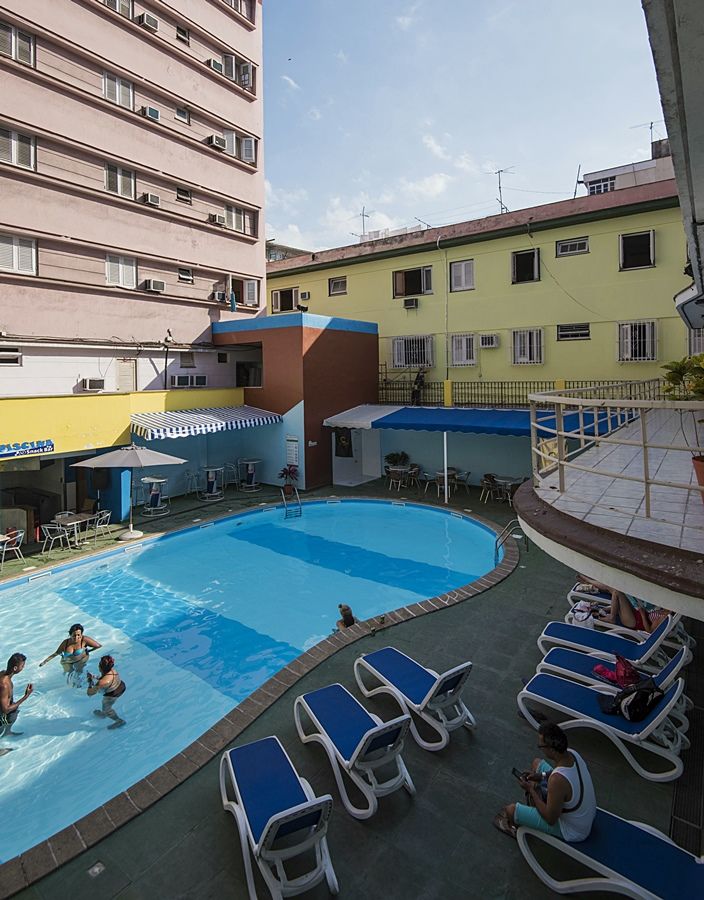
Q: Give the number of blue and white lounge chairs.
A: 9